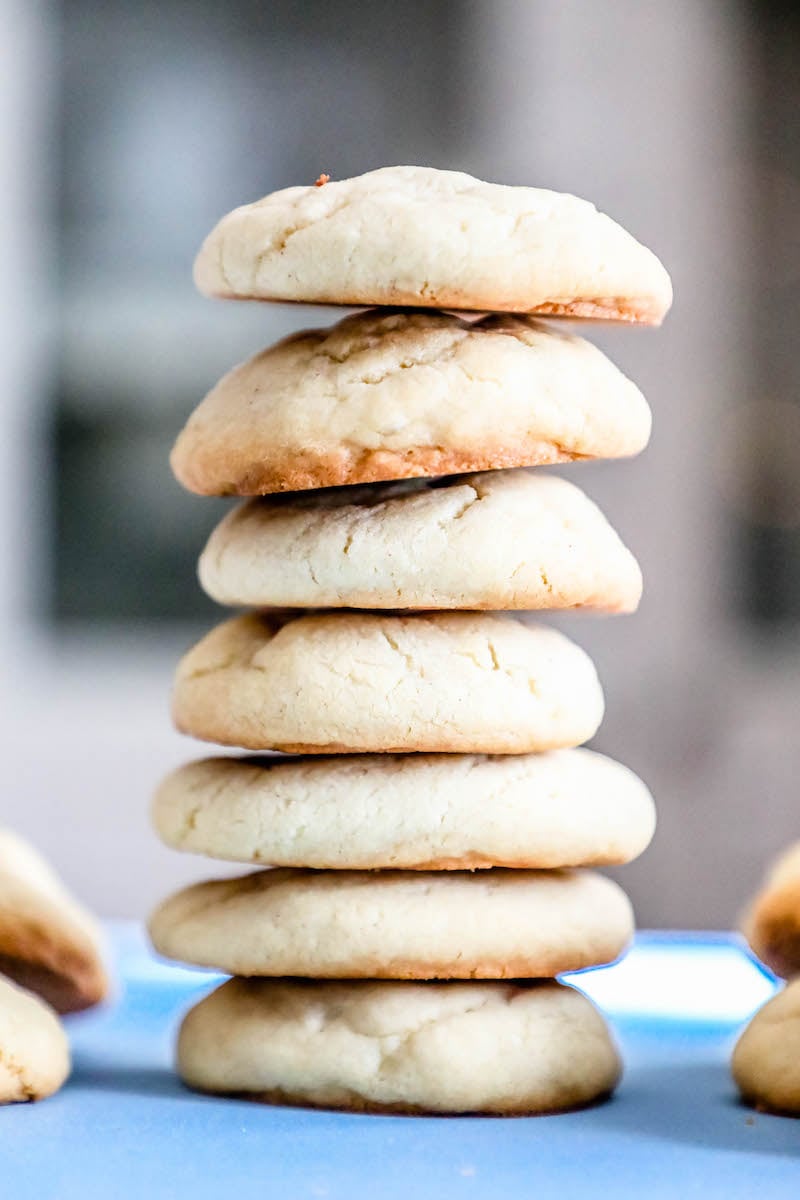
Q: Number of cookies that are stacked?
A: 7